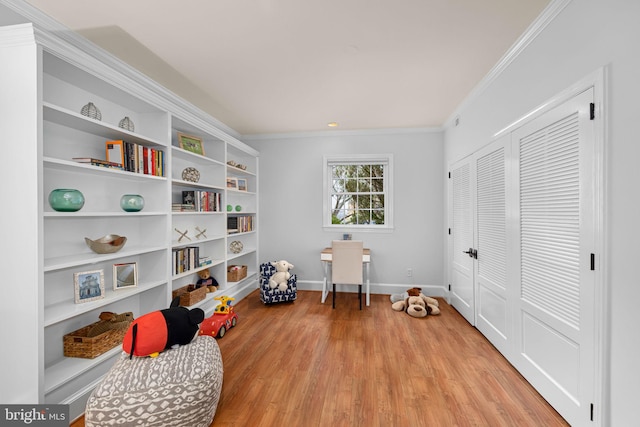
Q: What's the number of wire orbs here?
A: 2